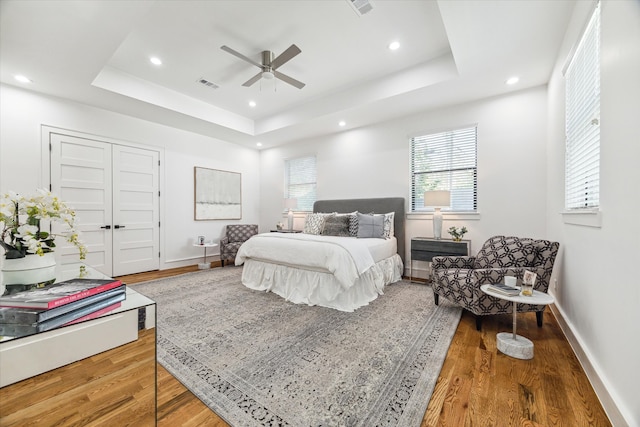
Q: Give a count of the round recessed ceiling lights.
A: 7